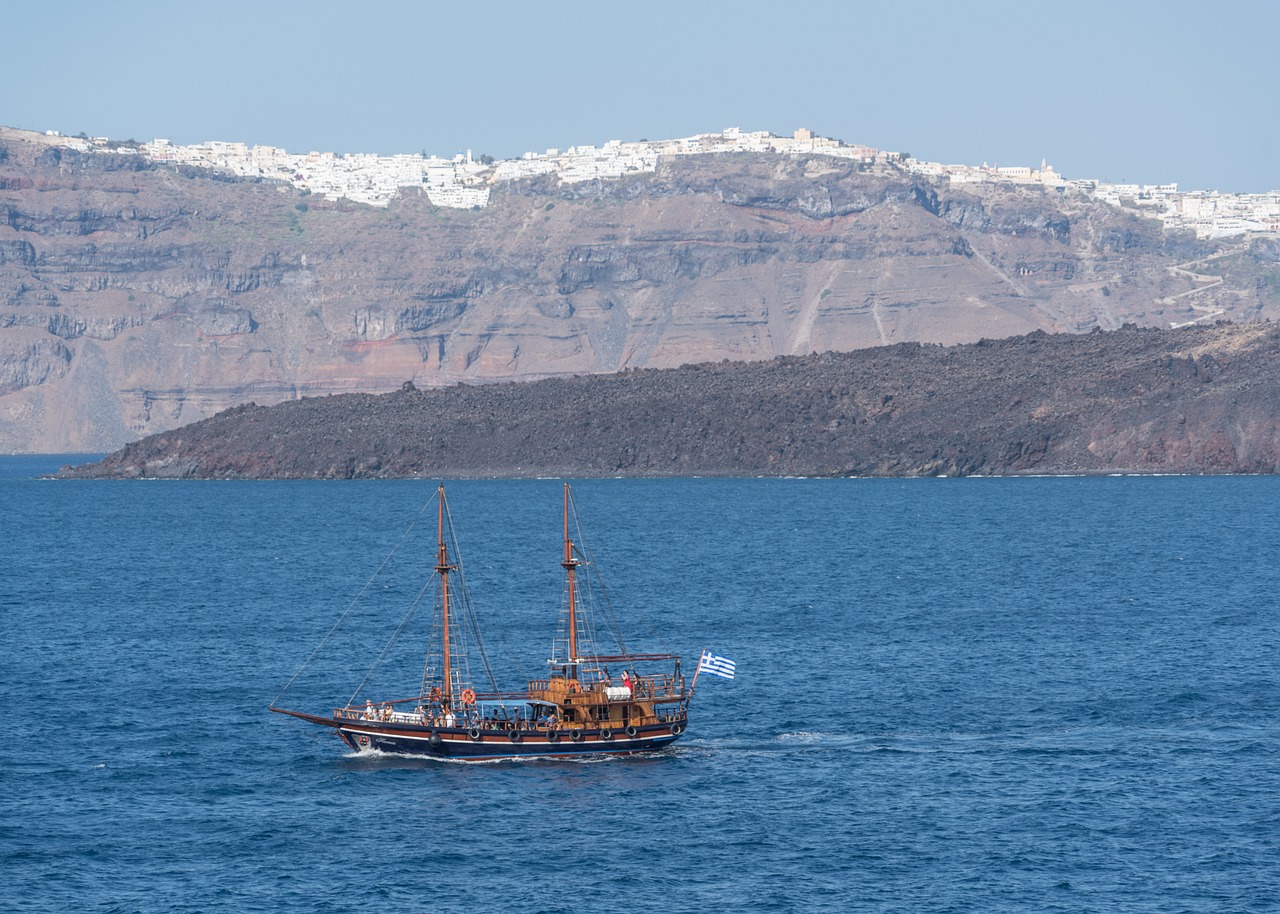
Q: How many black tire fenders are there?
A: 7